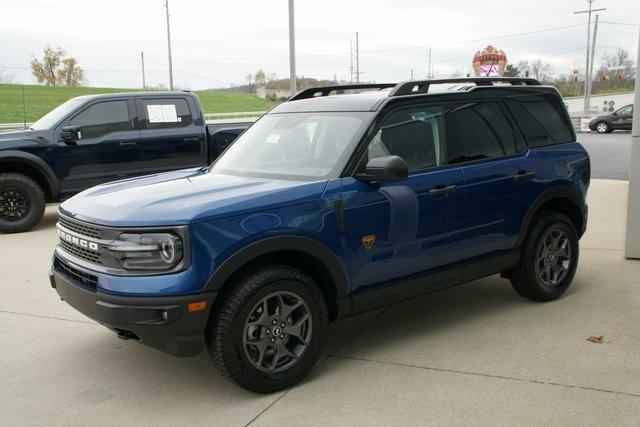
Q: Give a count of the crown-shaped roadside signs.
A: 1